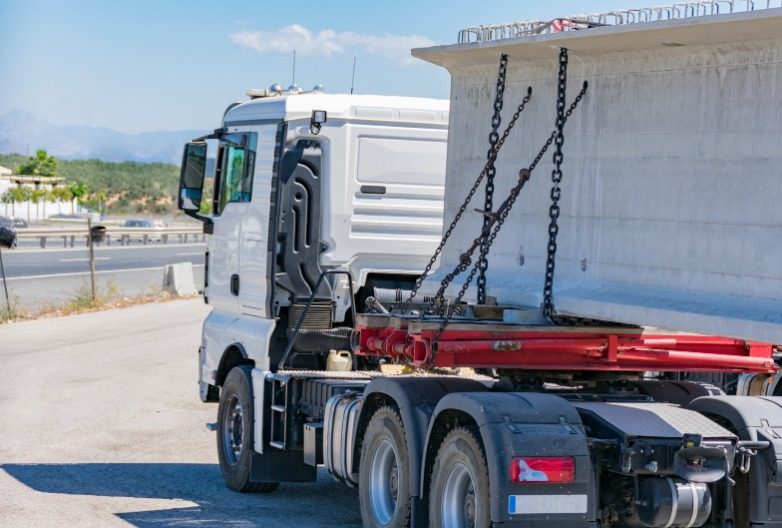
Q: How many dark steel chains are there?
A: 4